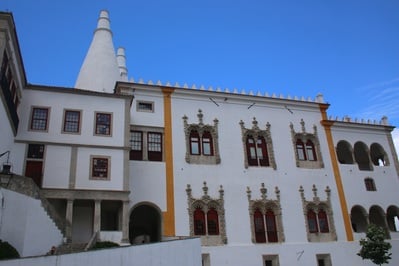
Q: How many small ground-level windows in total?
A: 3